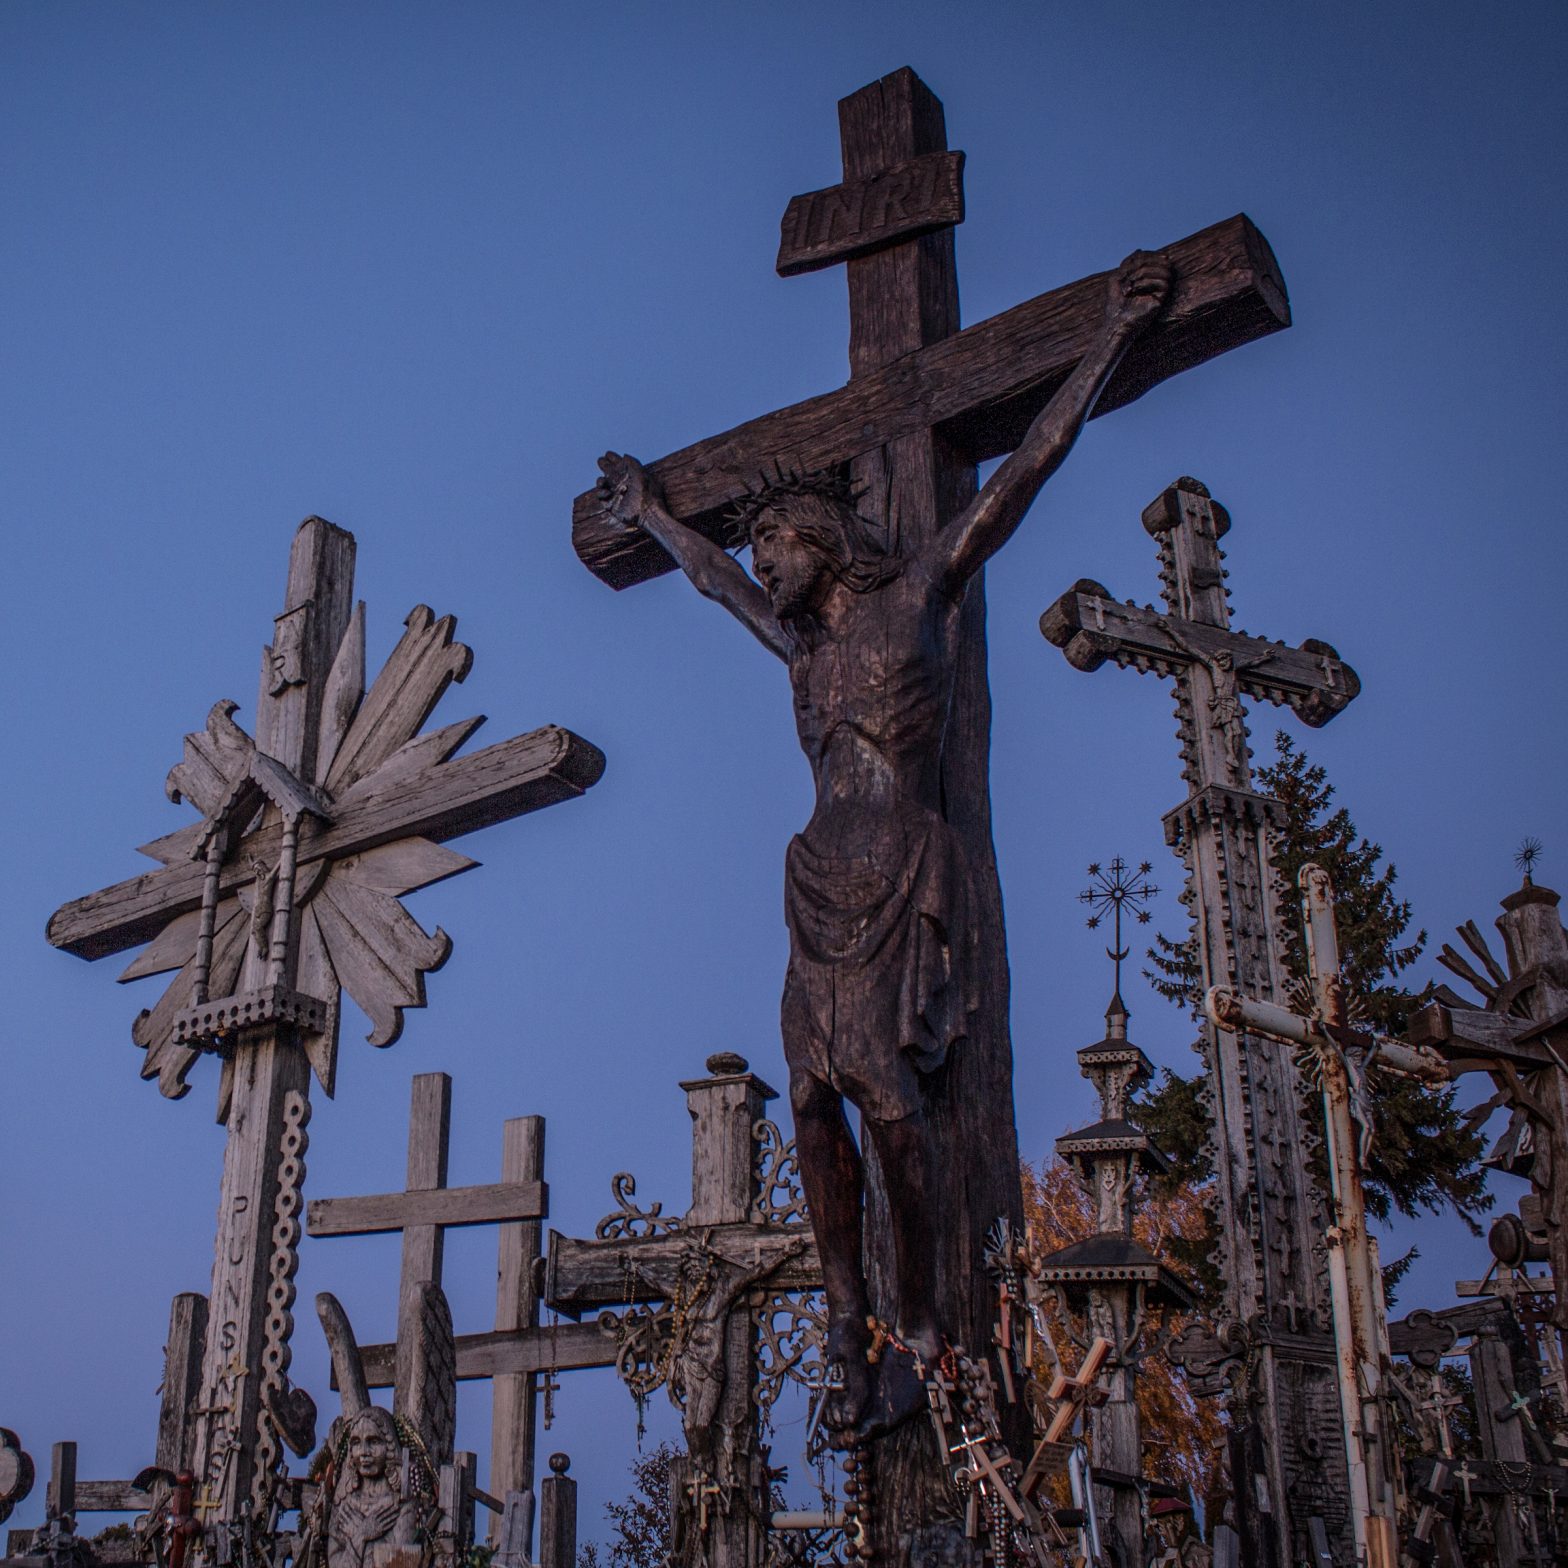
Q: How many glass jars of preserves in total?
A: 0